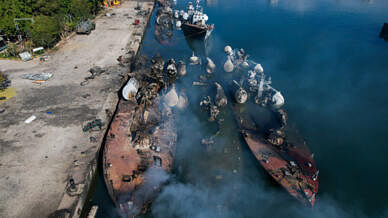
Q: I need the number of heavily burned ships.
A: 2